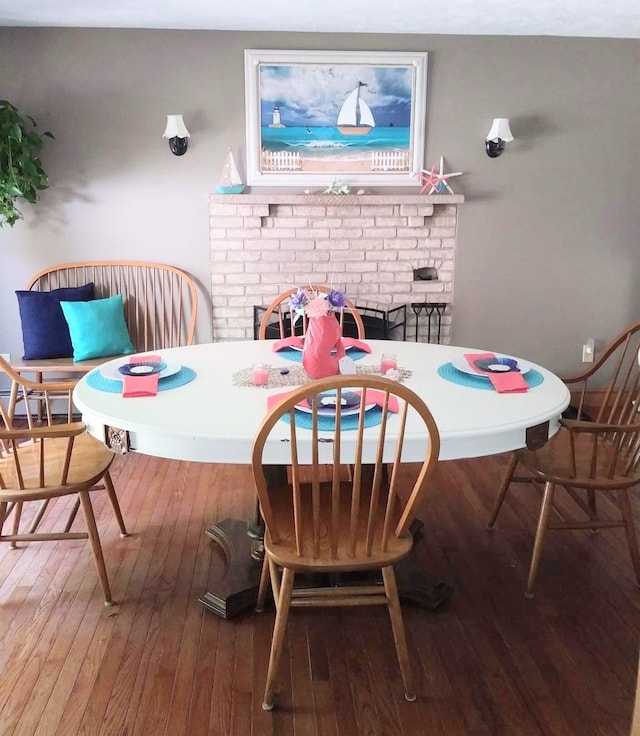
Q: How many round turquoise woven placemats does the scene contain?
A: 4